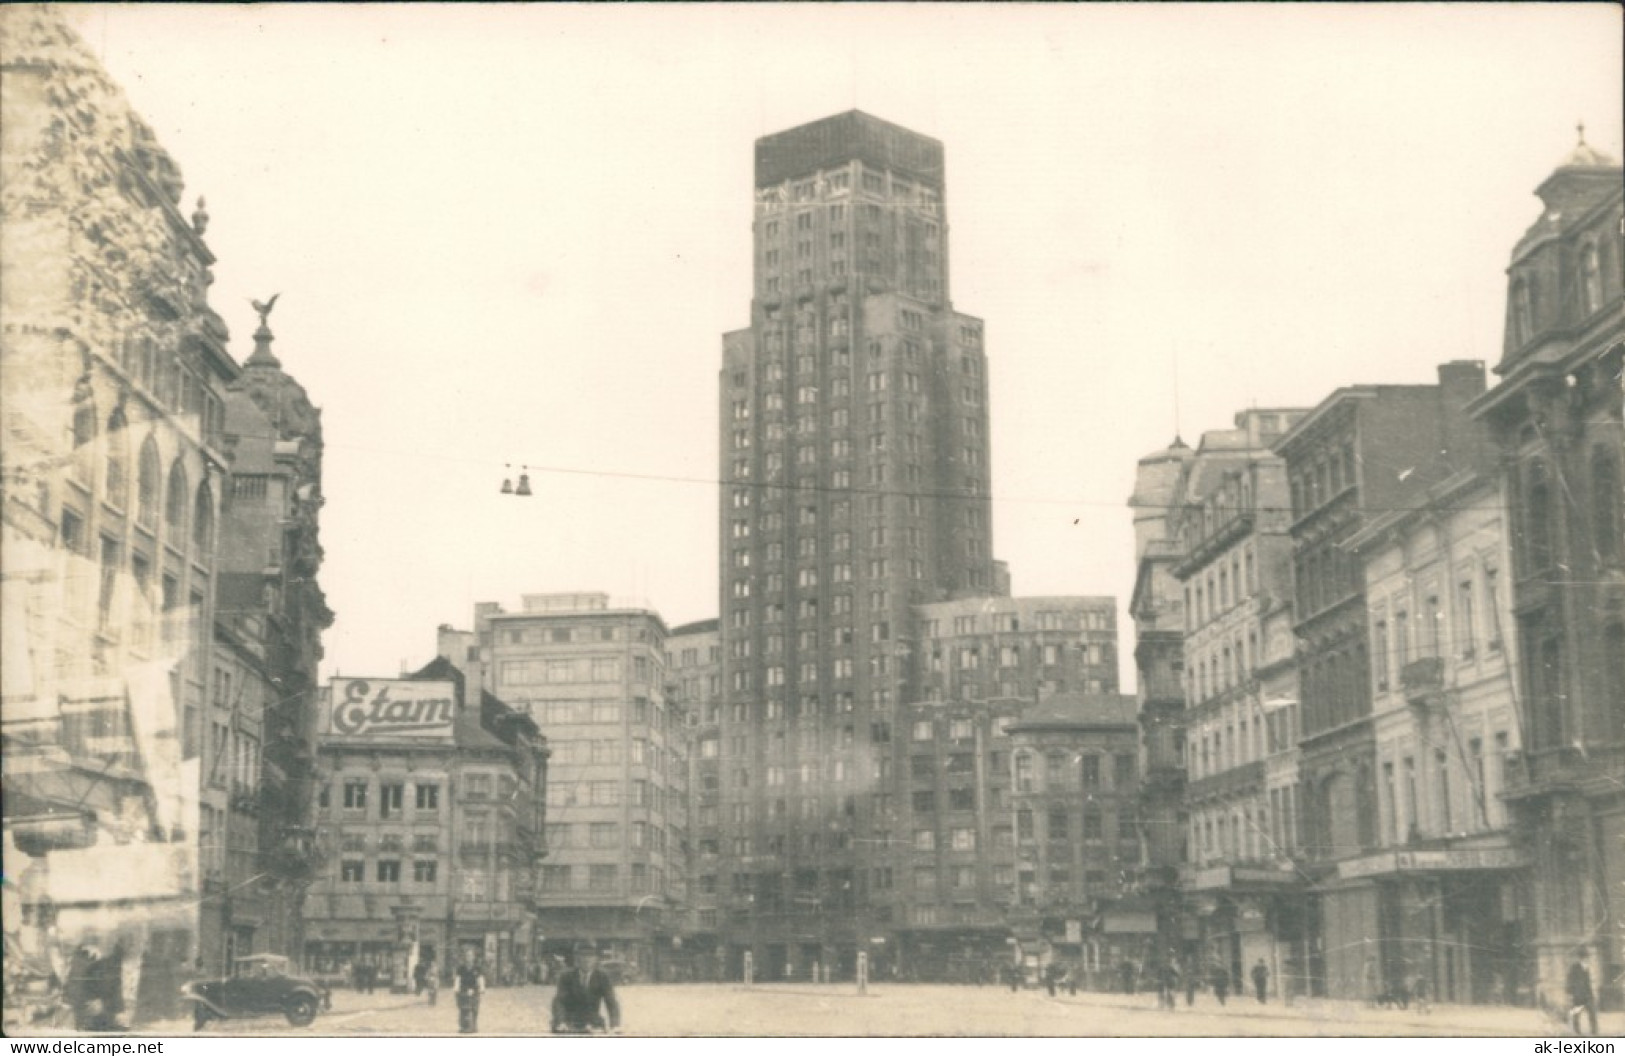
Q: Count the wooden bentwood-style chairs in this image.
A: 0